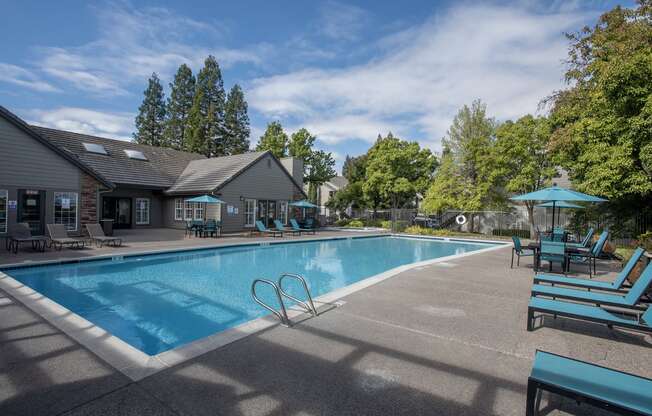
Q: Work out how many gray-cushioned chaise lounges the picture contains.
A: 3